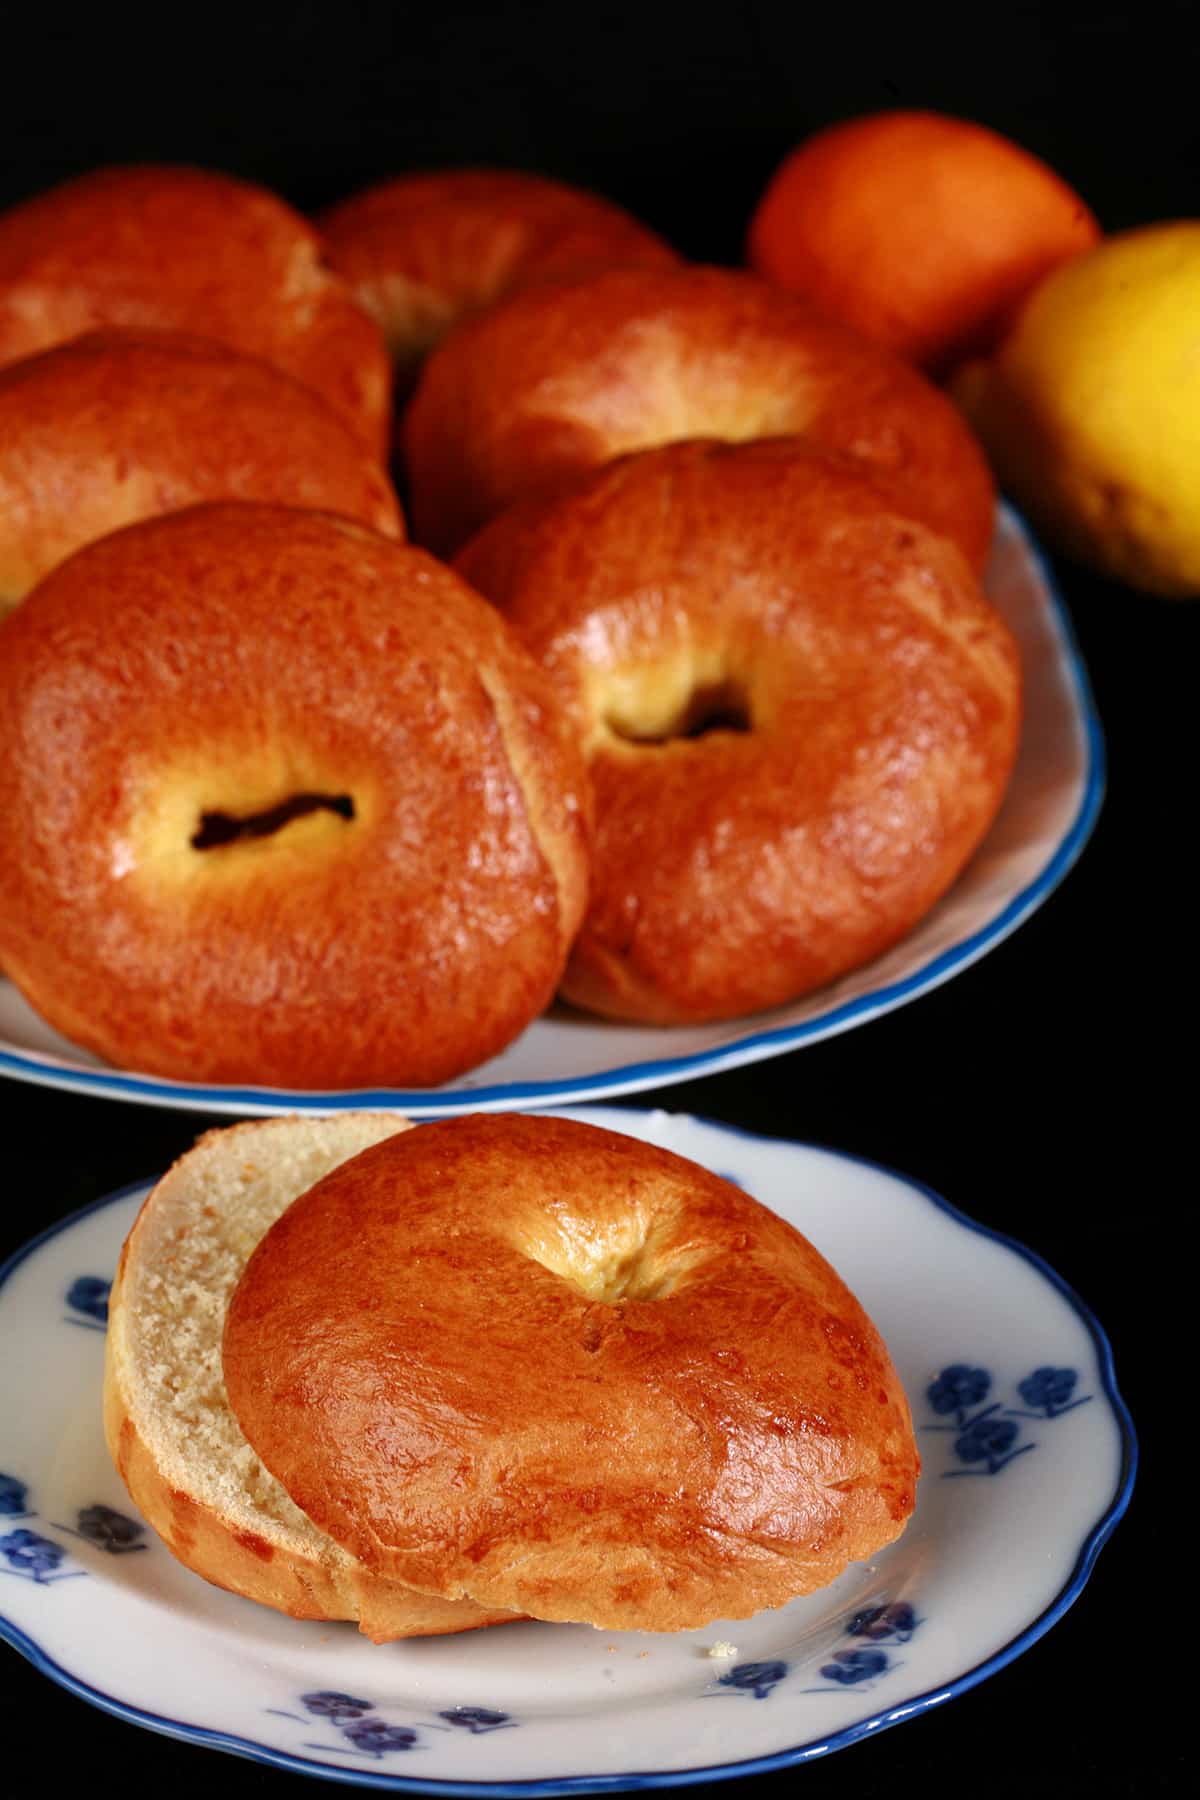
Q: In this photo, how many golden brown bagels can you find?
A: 7